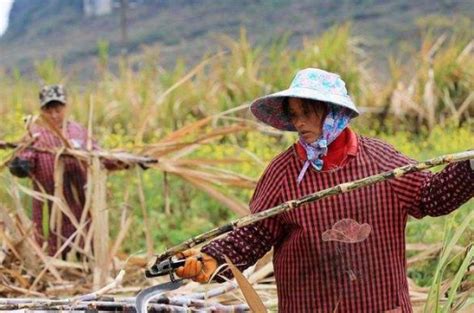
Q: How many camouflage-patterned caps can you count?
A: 1